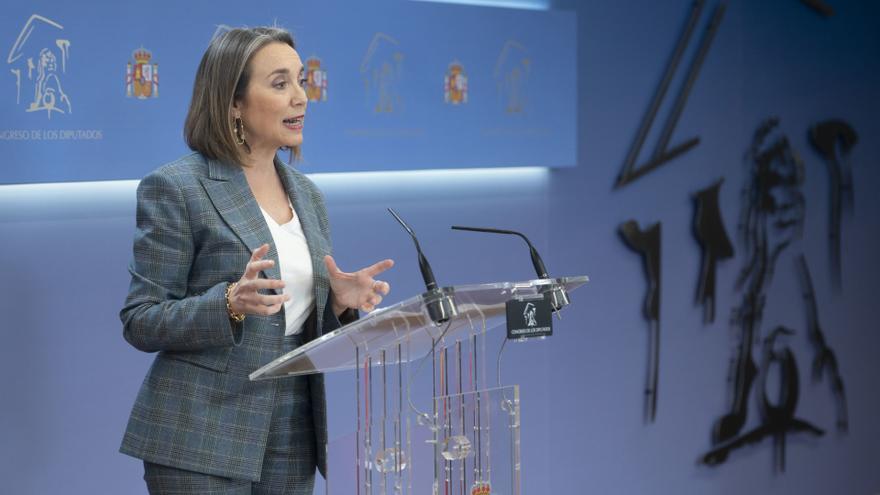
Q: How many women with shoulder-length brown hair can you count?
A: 1